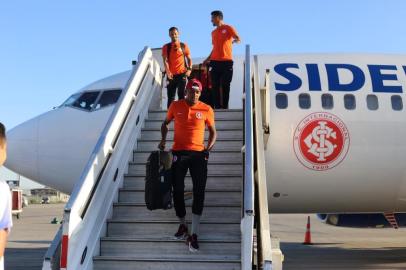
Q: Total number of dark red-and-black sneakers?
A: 2